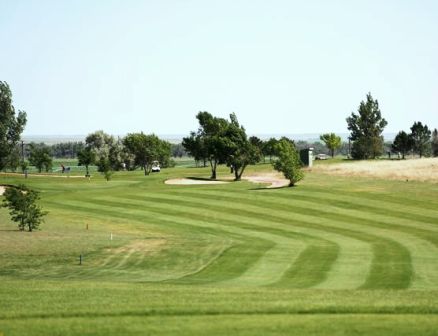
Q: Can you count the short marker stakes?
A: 3